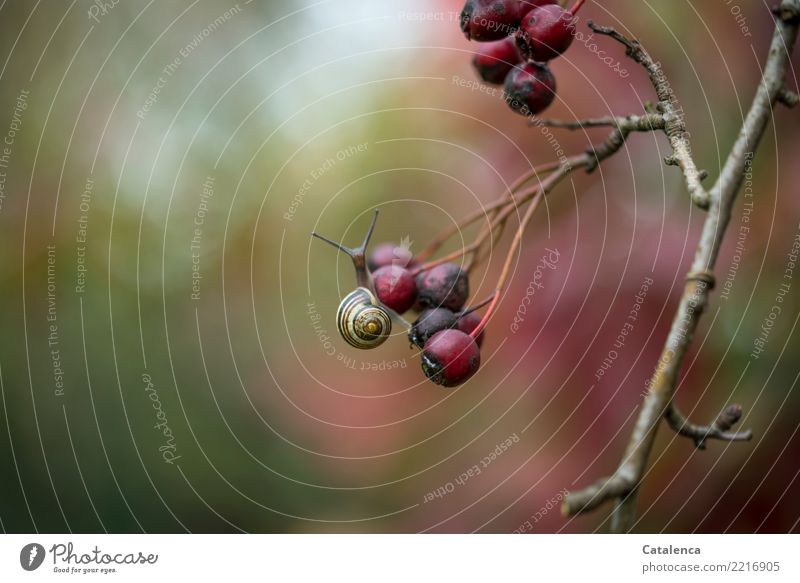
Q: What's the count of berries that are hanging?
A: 11